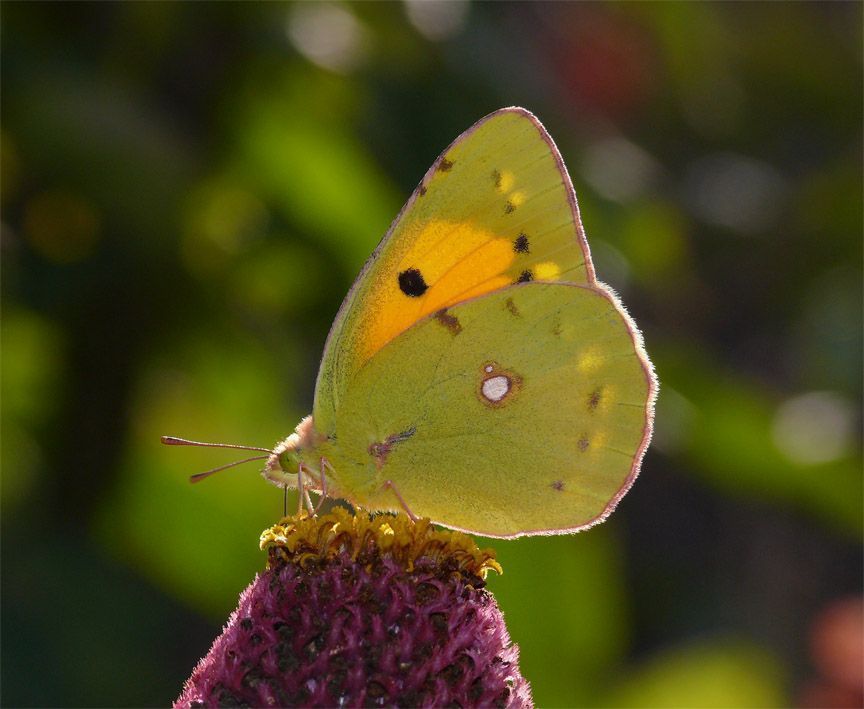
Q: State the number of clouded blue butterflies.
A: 0